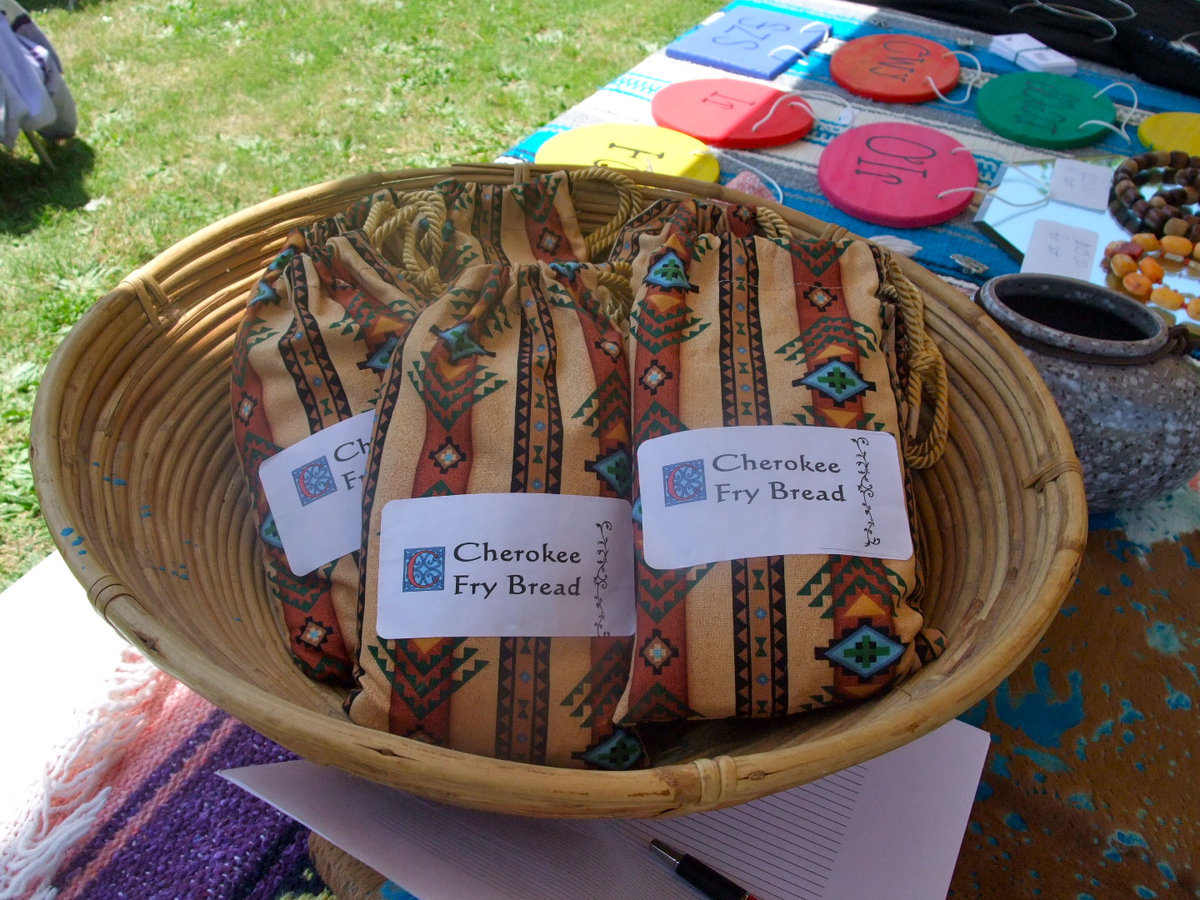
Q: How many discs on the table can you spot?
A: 6